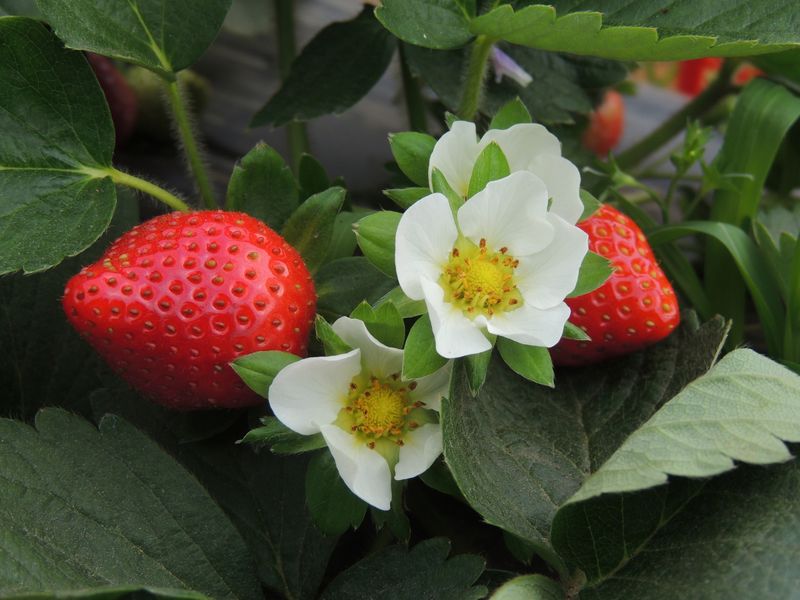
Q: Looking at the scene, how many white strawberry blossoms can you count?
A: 3